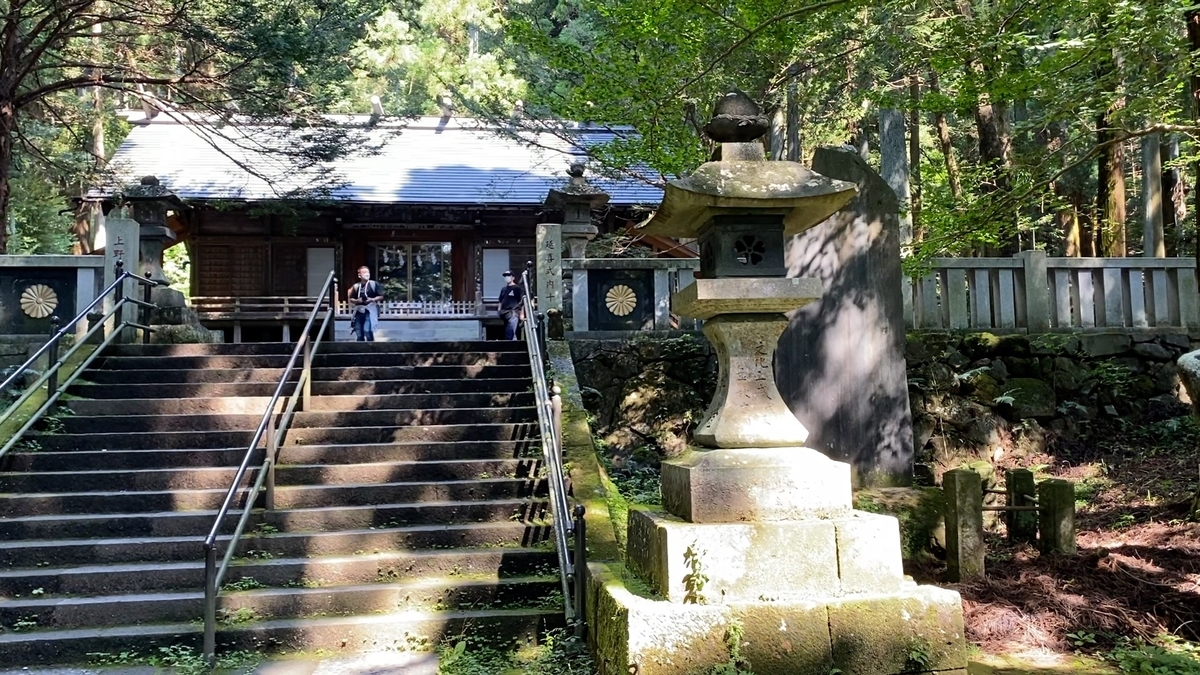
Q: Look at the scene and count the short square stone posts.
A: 3